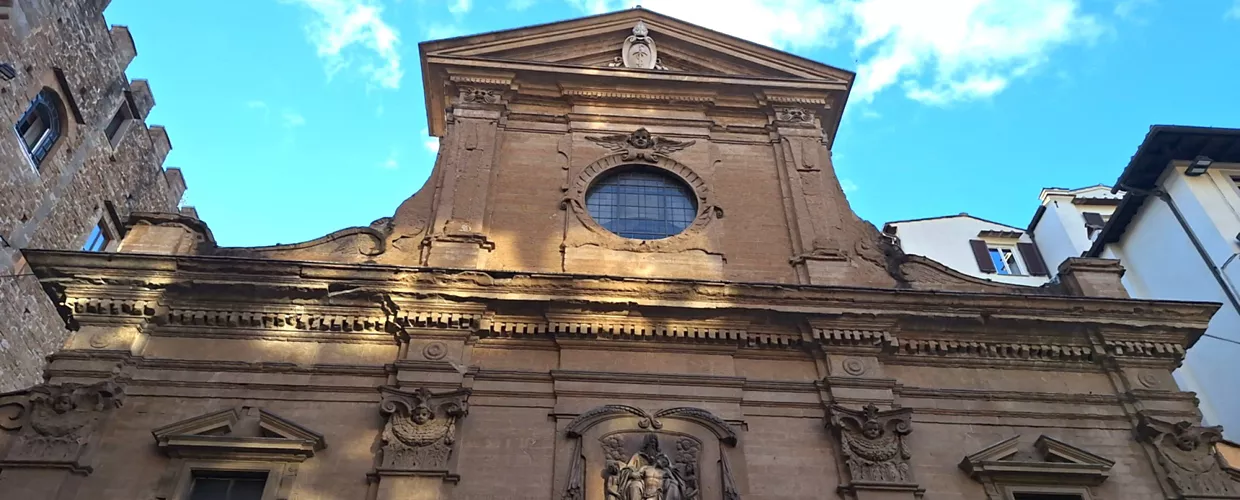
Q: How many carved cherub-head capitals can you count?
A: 4